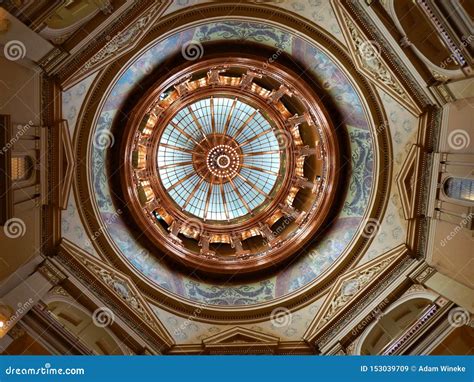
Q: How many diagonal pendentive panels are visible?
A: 4